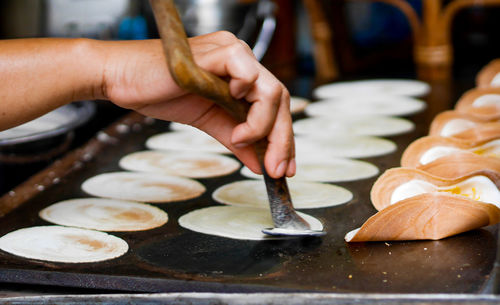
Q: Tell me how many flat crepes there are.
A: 14